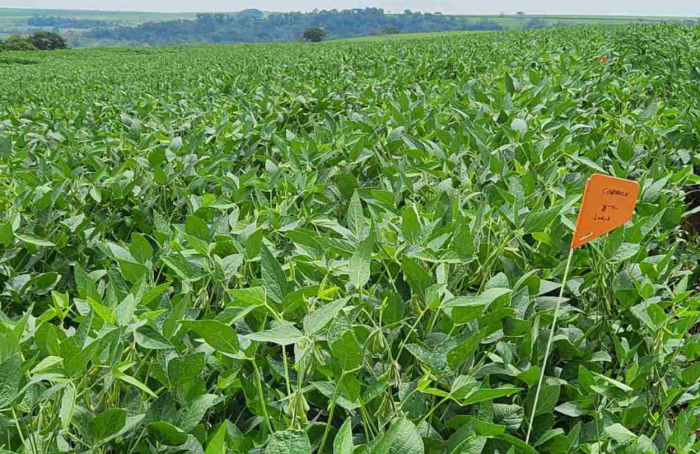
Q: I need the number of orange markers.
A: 2